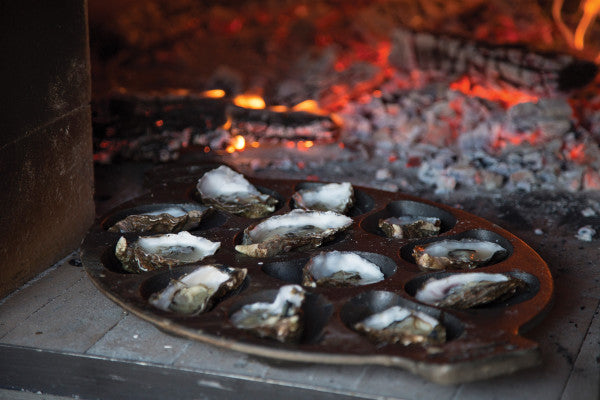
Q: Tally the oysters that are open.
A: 12